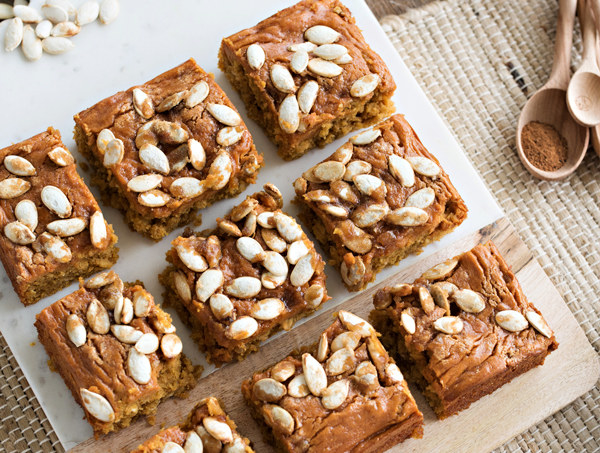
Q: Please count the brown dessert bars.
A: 9